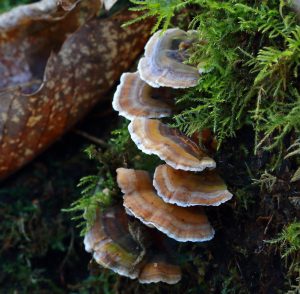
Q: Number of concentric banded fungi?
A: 7